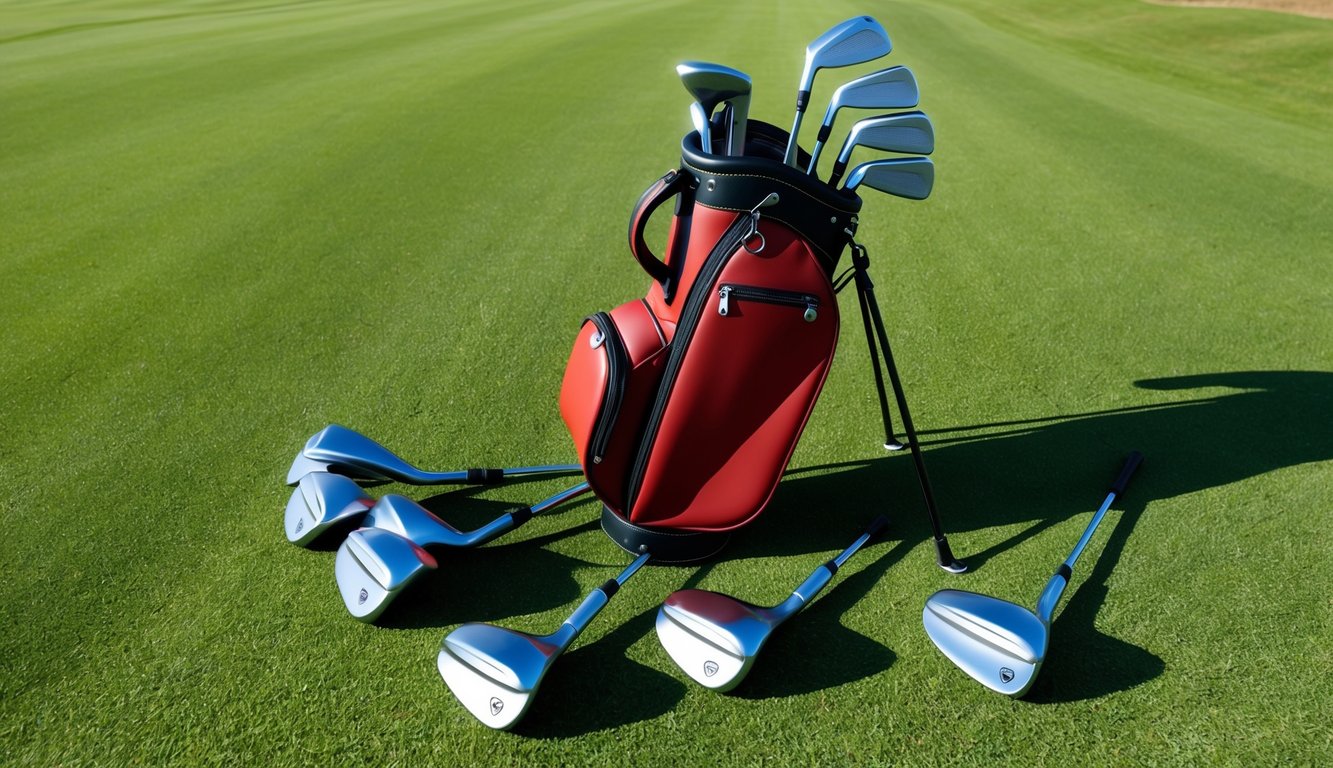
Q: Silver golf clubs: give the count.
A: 13